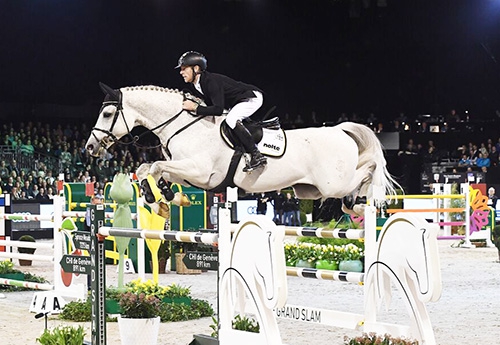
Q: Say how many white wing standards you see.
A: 2